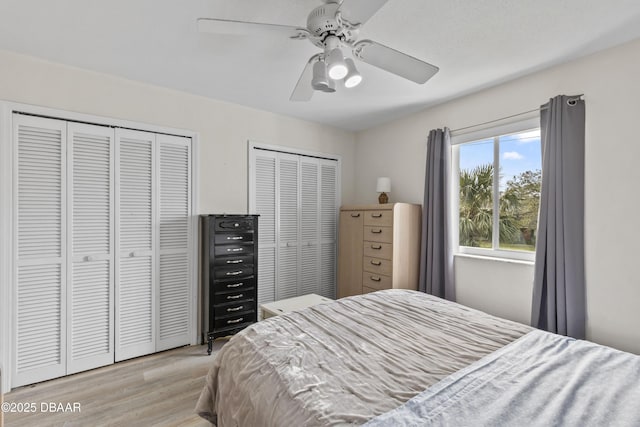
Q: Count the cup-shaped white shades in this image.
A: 4